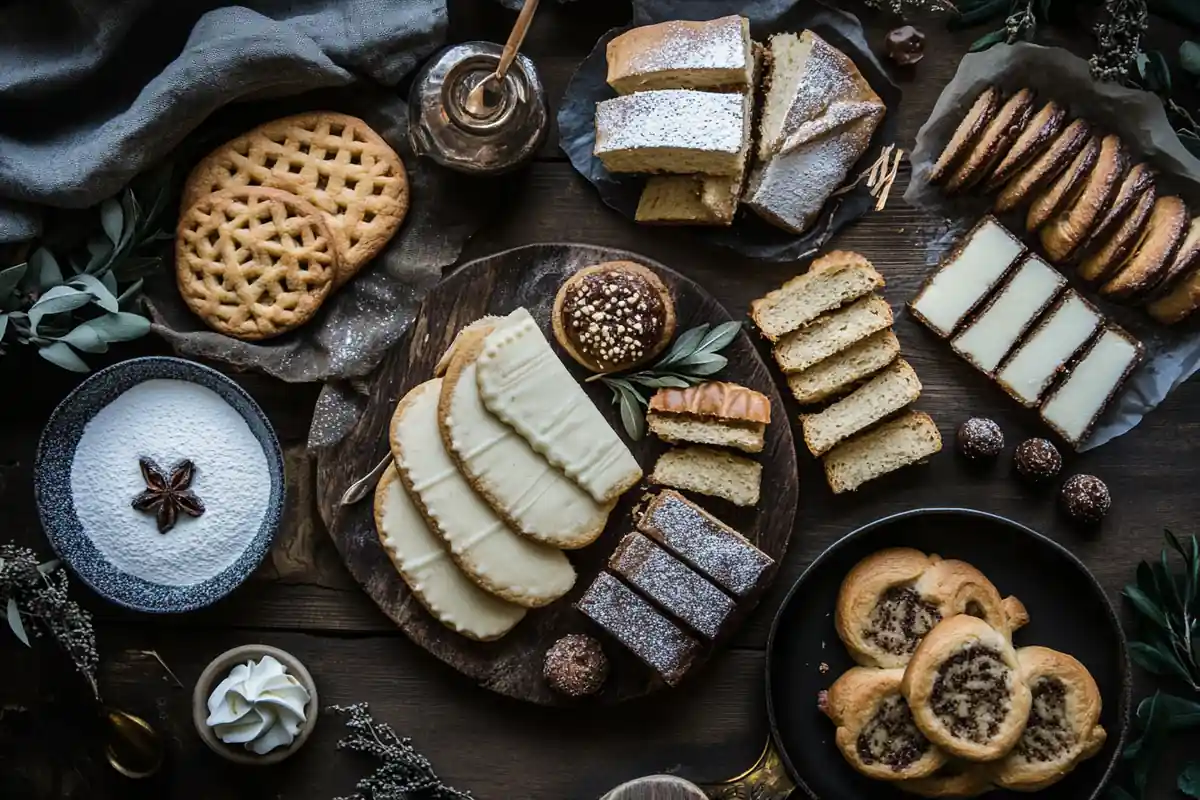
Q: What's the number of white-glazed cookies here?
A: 4